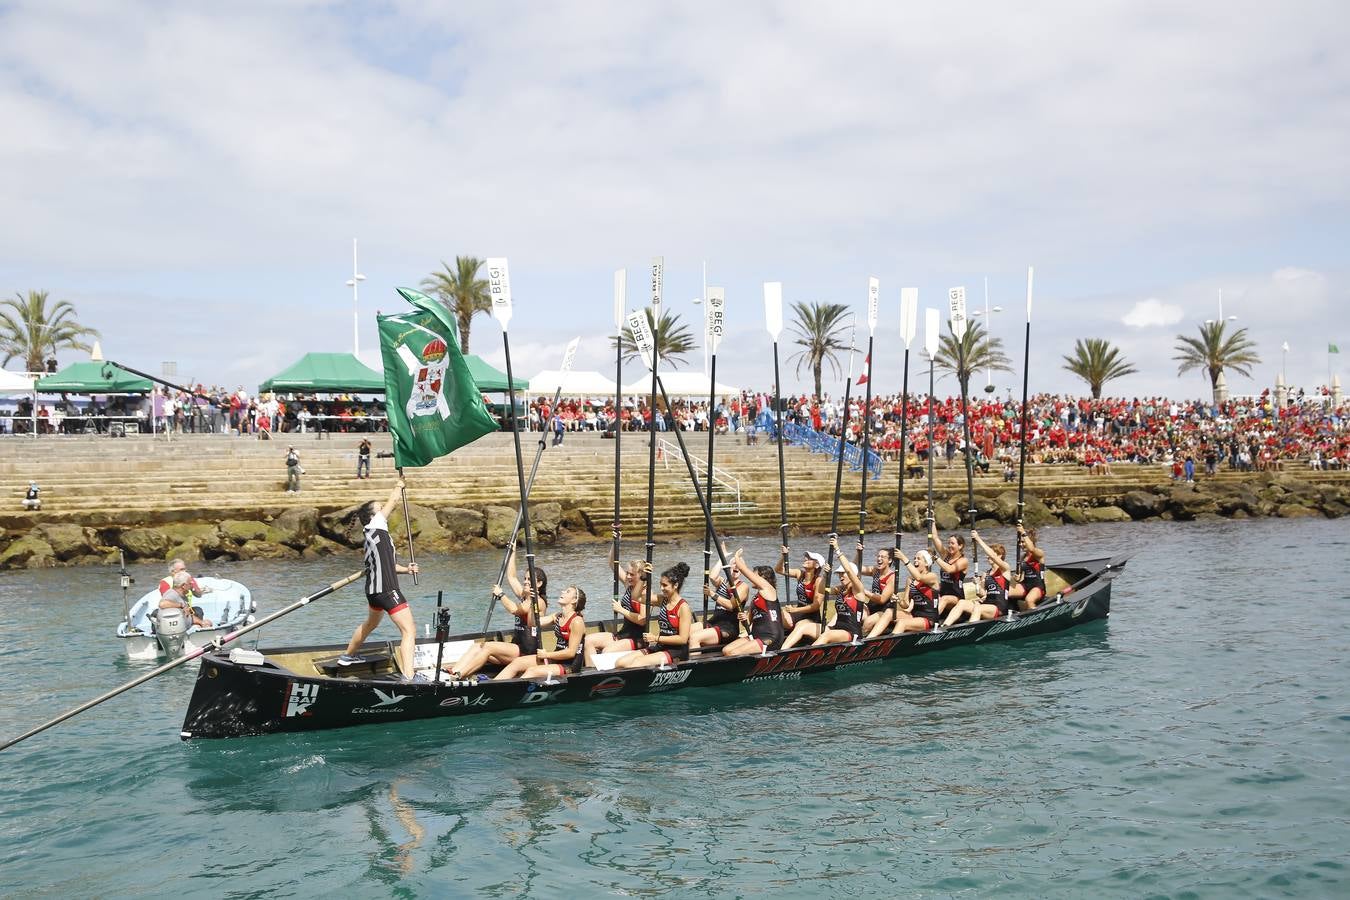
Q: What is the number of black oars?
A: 13